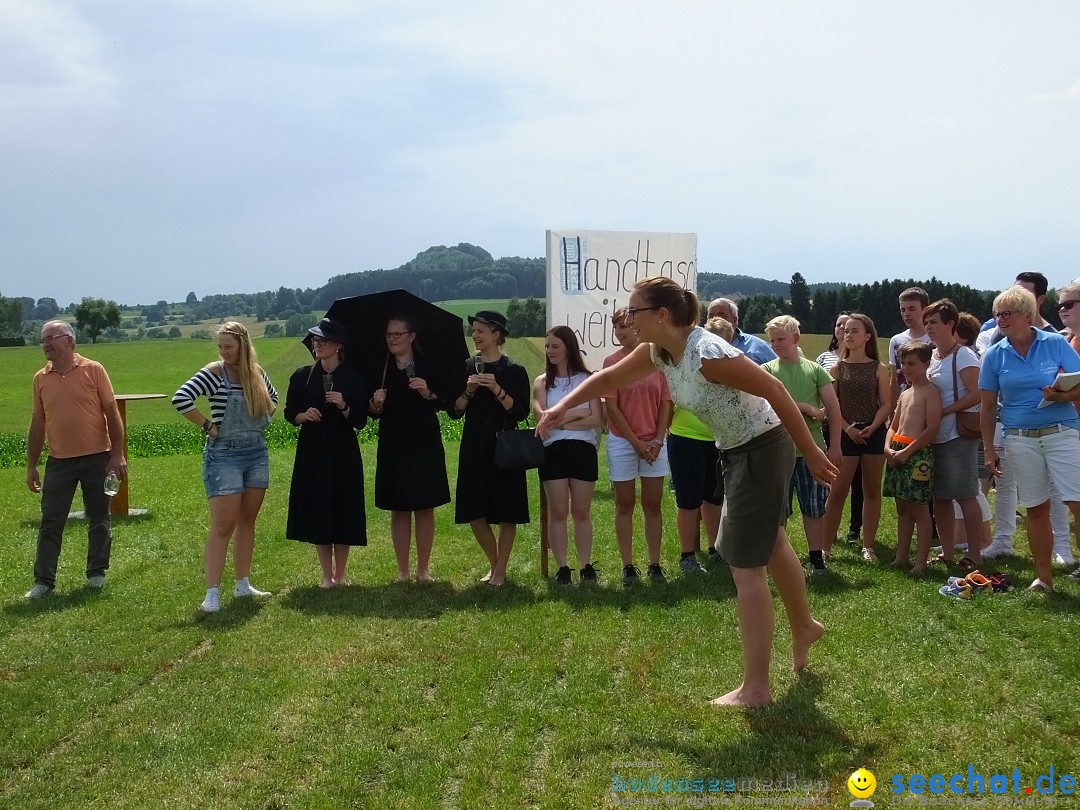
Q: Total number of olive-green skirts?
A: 1